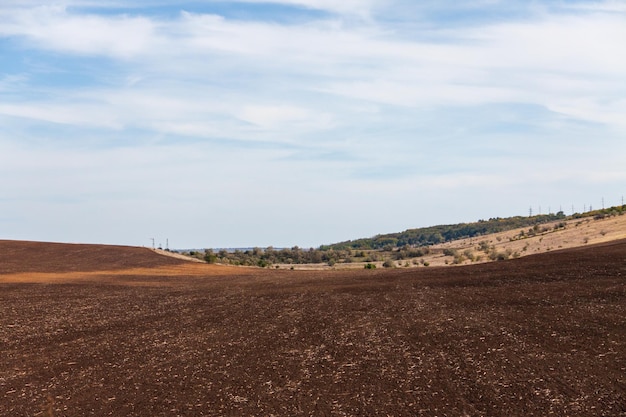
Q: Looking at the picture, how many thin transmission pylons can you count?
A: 11